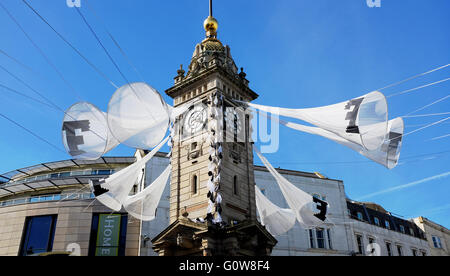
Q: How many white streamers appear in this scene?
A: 8